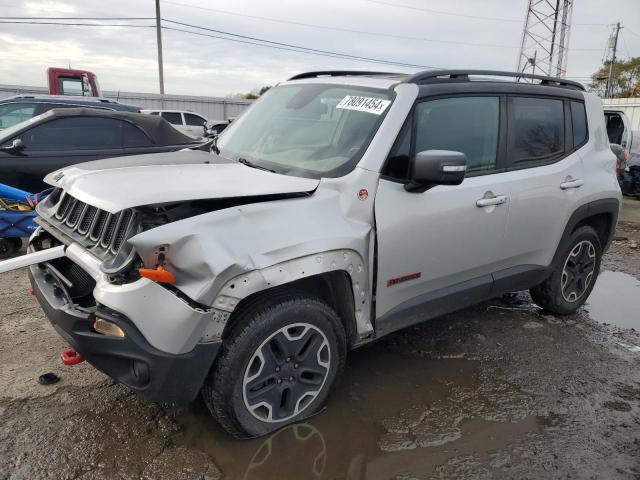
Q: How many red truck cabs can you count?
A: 1